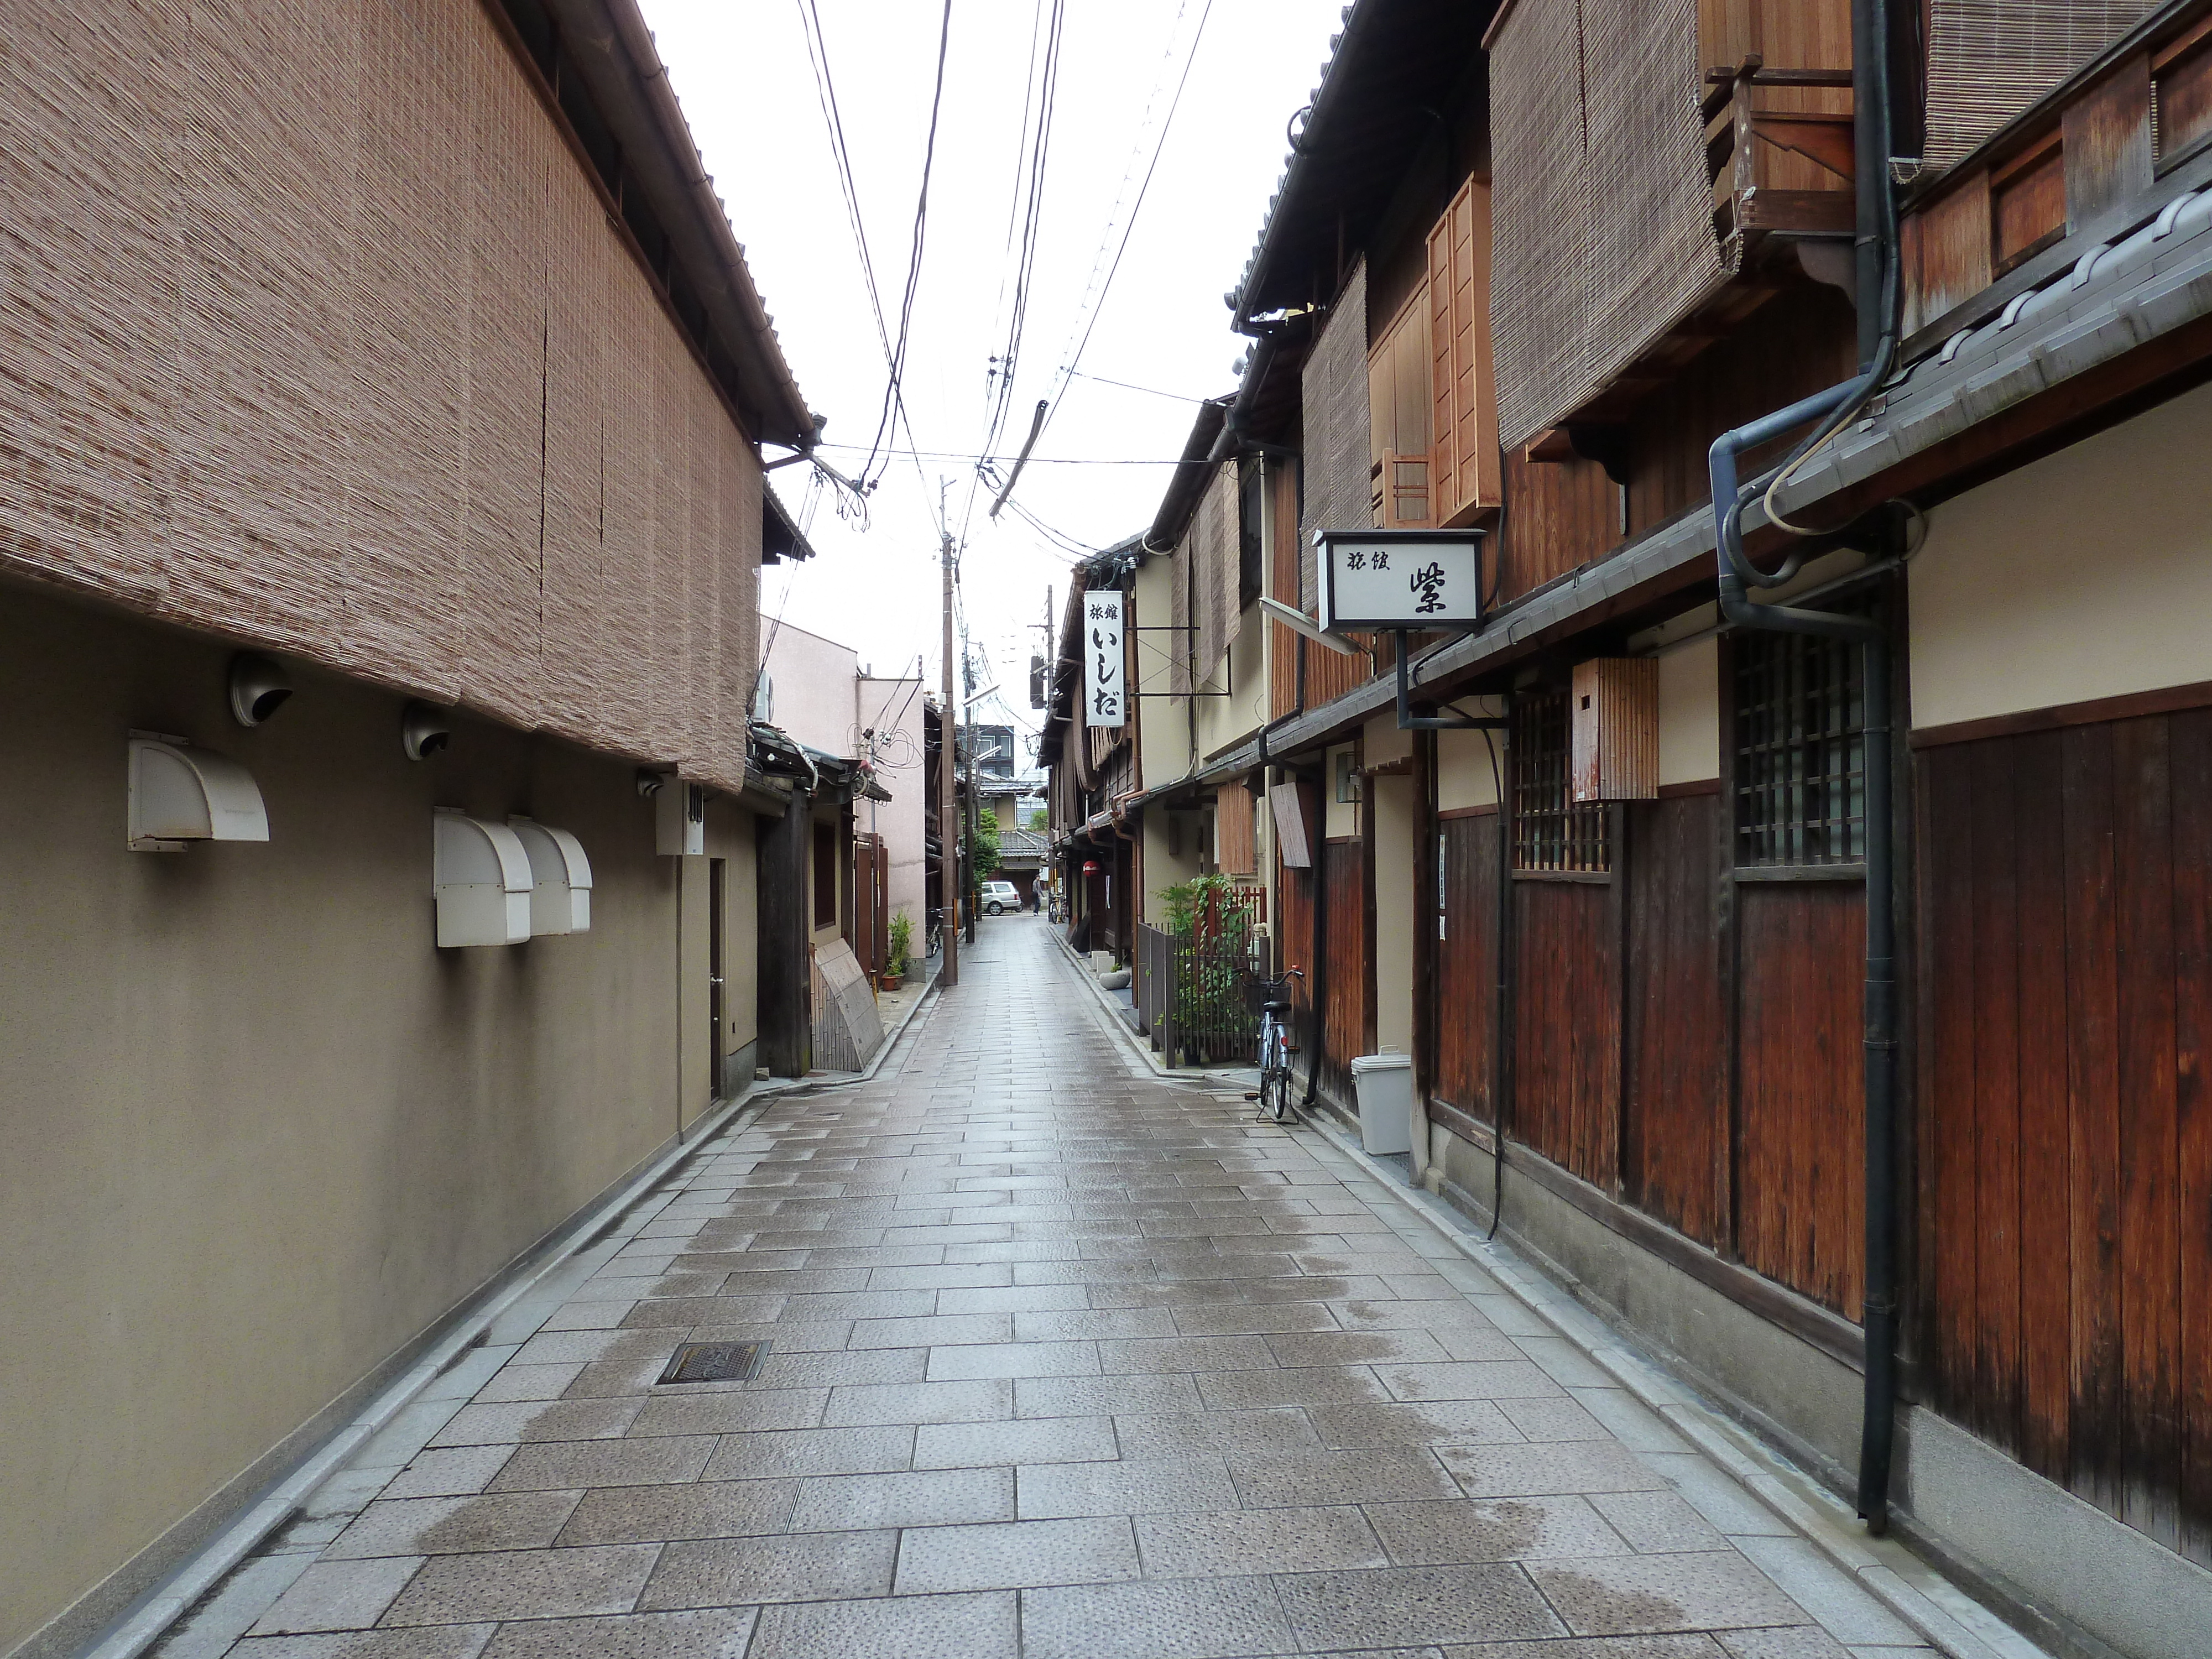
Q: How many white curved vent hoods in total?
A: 3